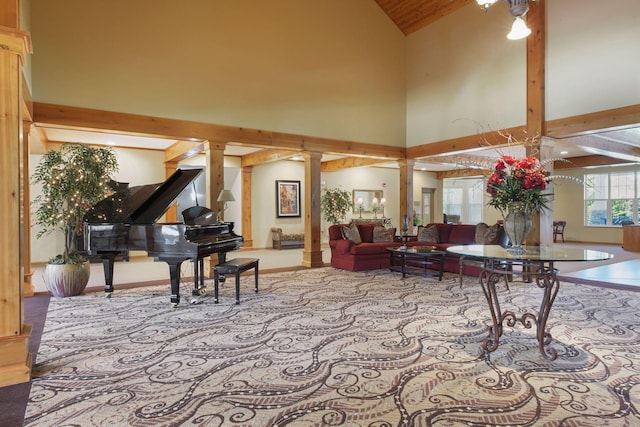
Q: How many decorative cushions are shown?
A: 4